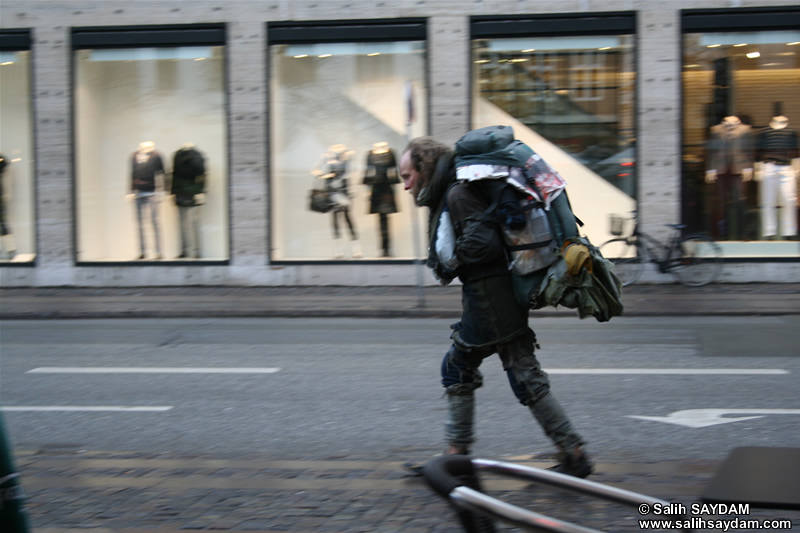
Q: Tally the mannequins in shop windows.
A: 7